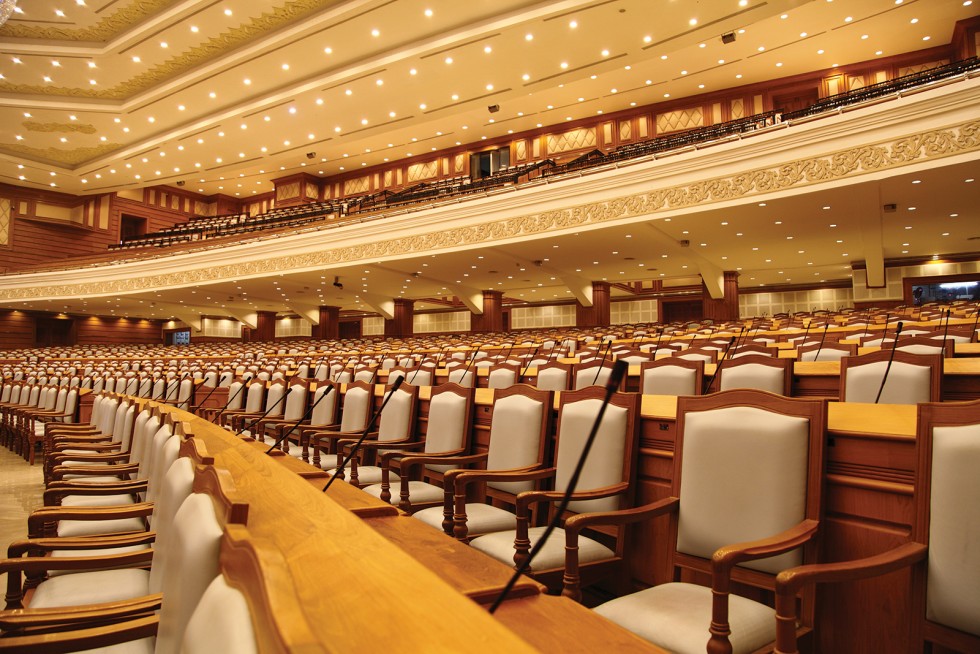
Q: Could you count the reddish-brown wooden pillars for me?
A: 6